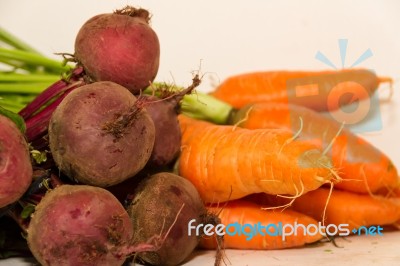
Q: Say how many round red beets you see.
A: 6